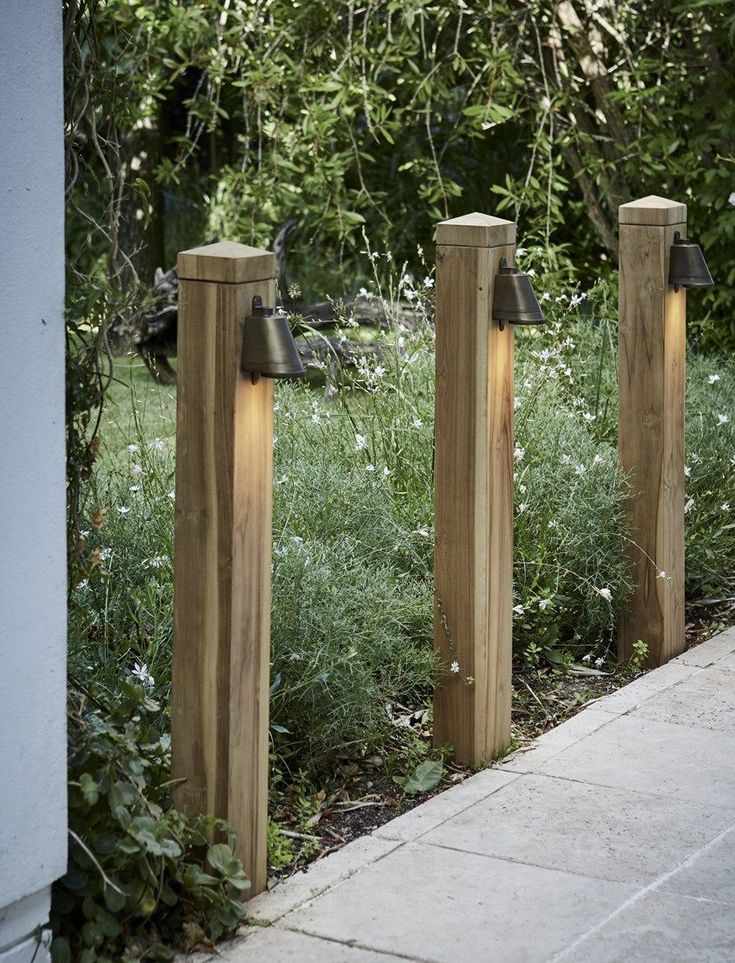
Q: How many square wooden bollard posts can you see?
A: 3